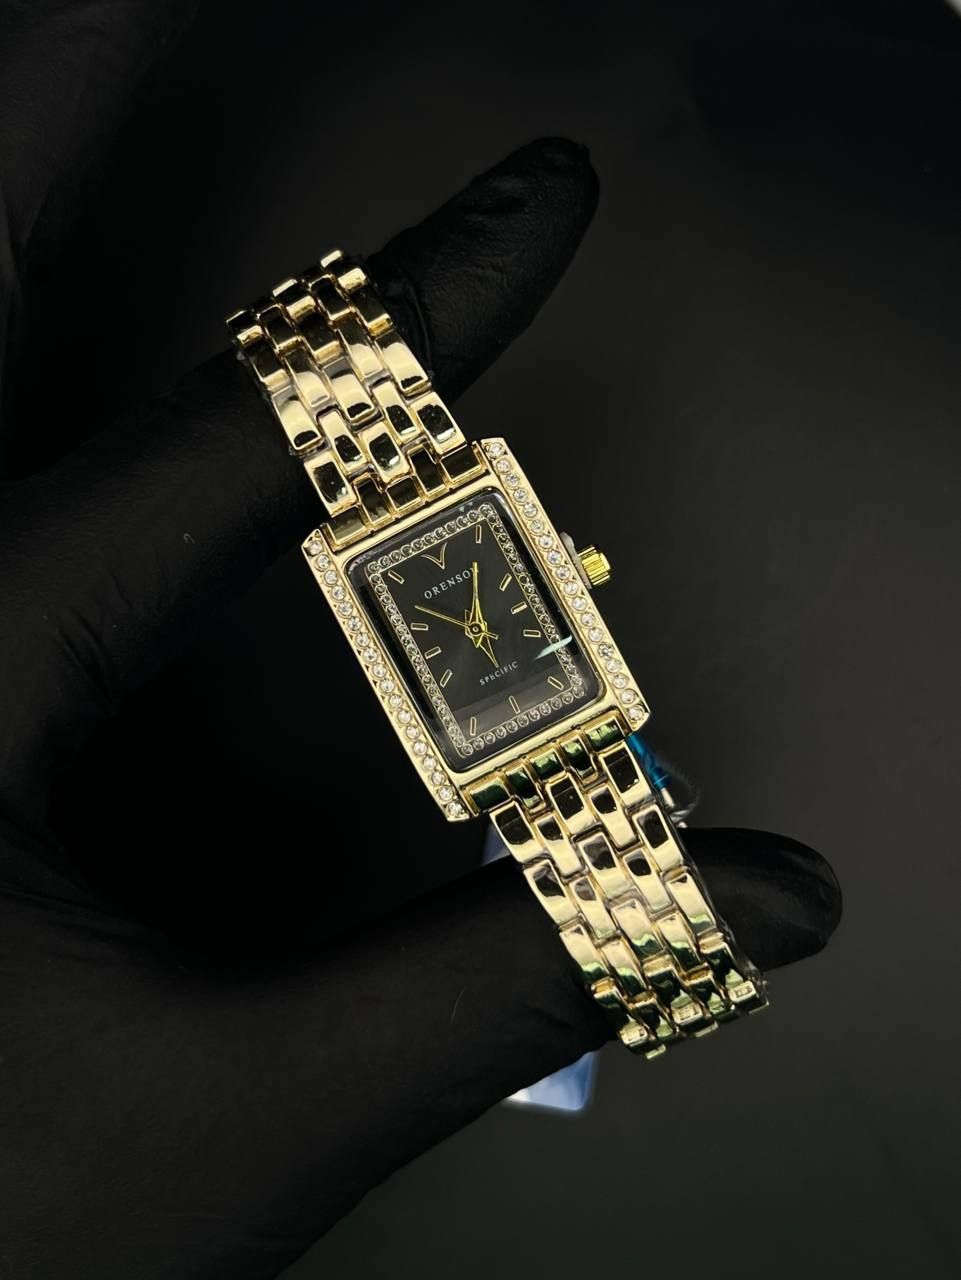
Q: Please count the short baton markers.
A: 11